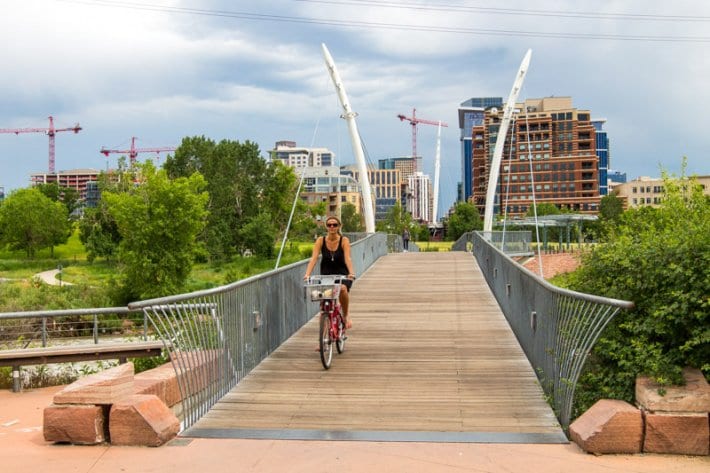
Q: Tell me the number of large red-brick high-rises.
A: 1